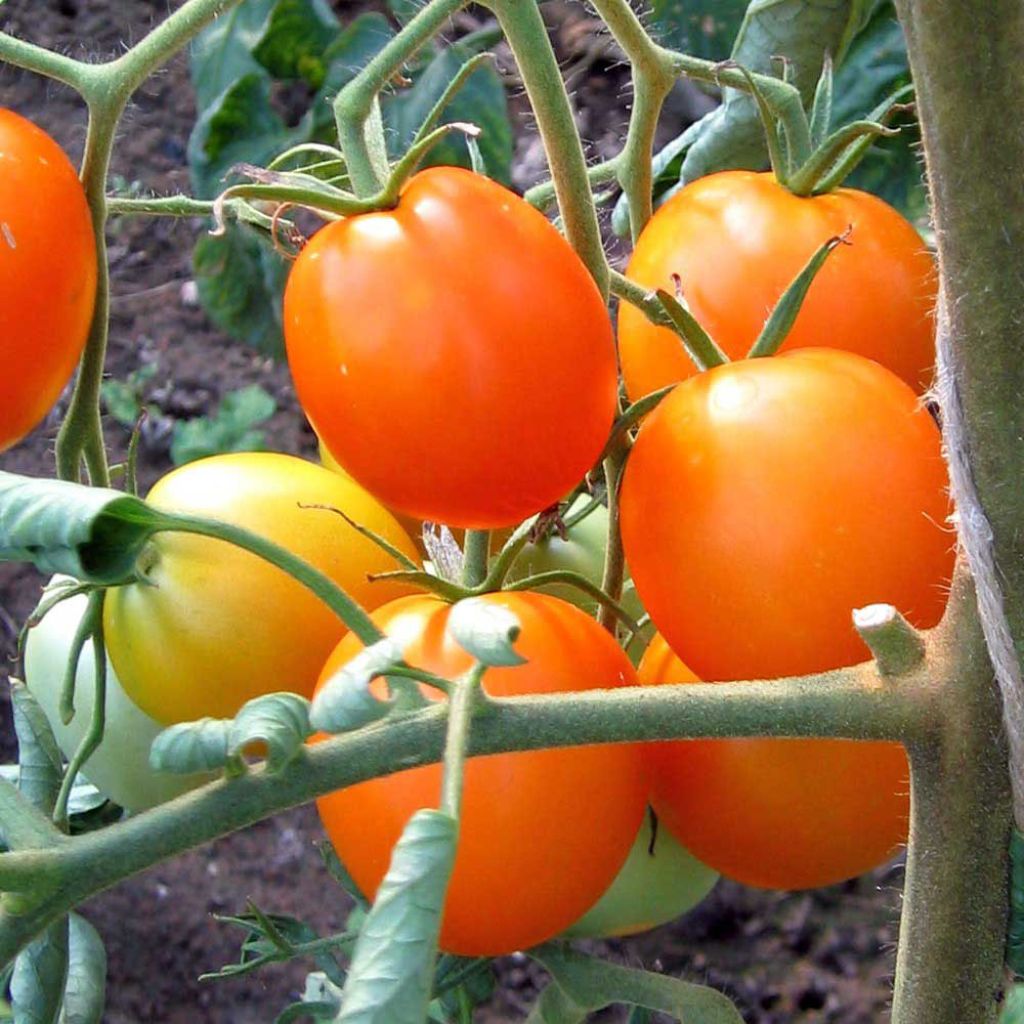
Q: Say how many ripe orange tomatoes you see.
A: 6